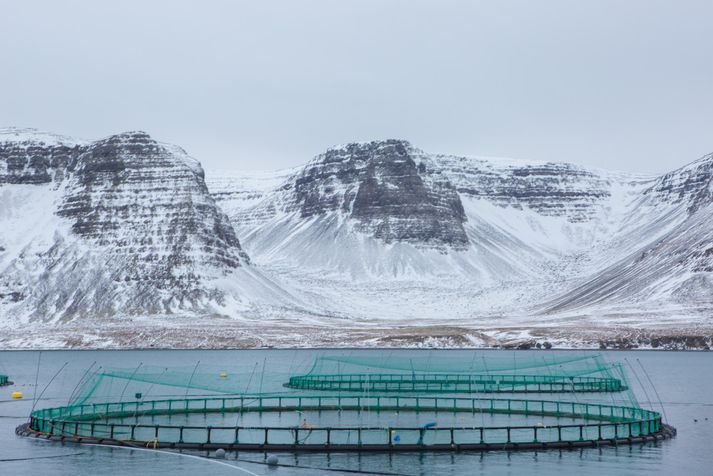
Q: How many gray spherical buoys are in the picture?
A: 2